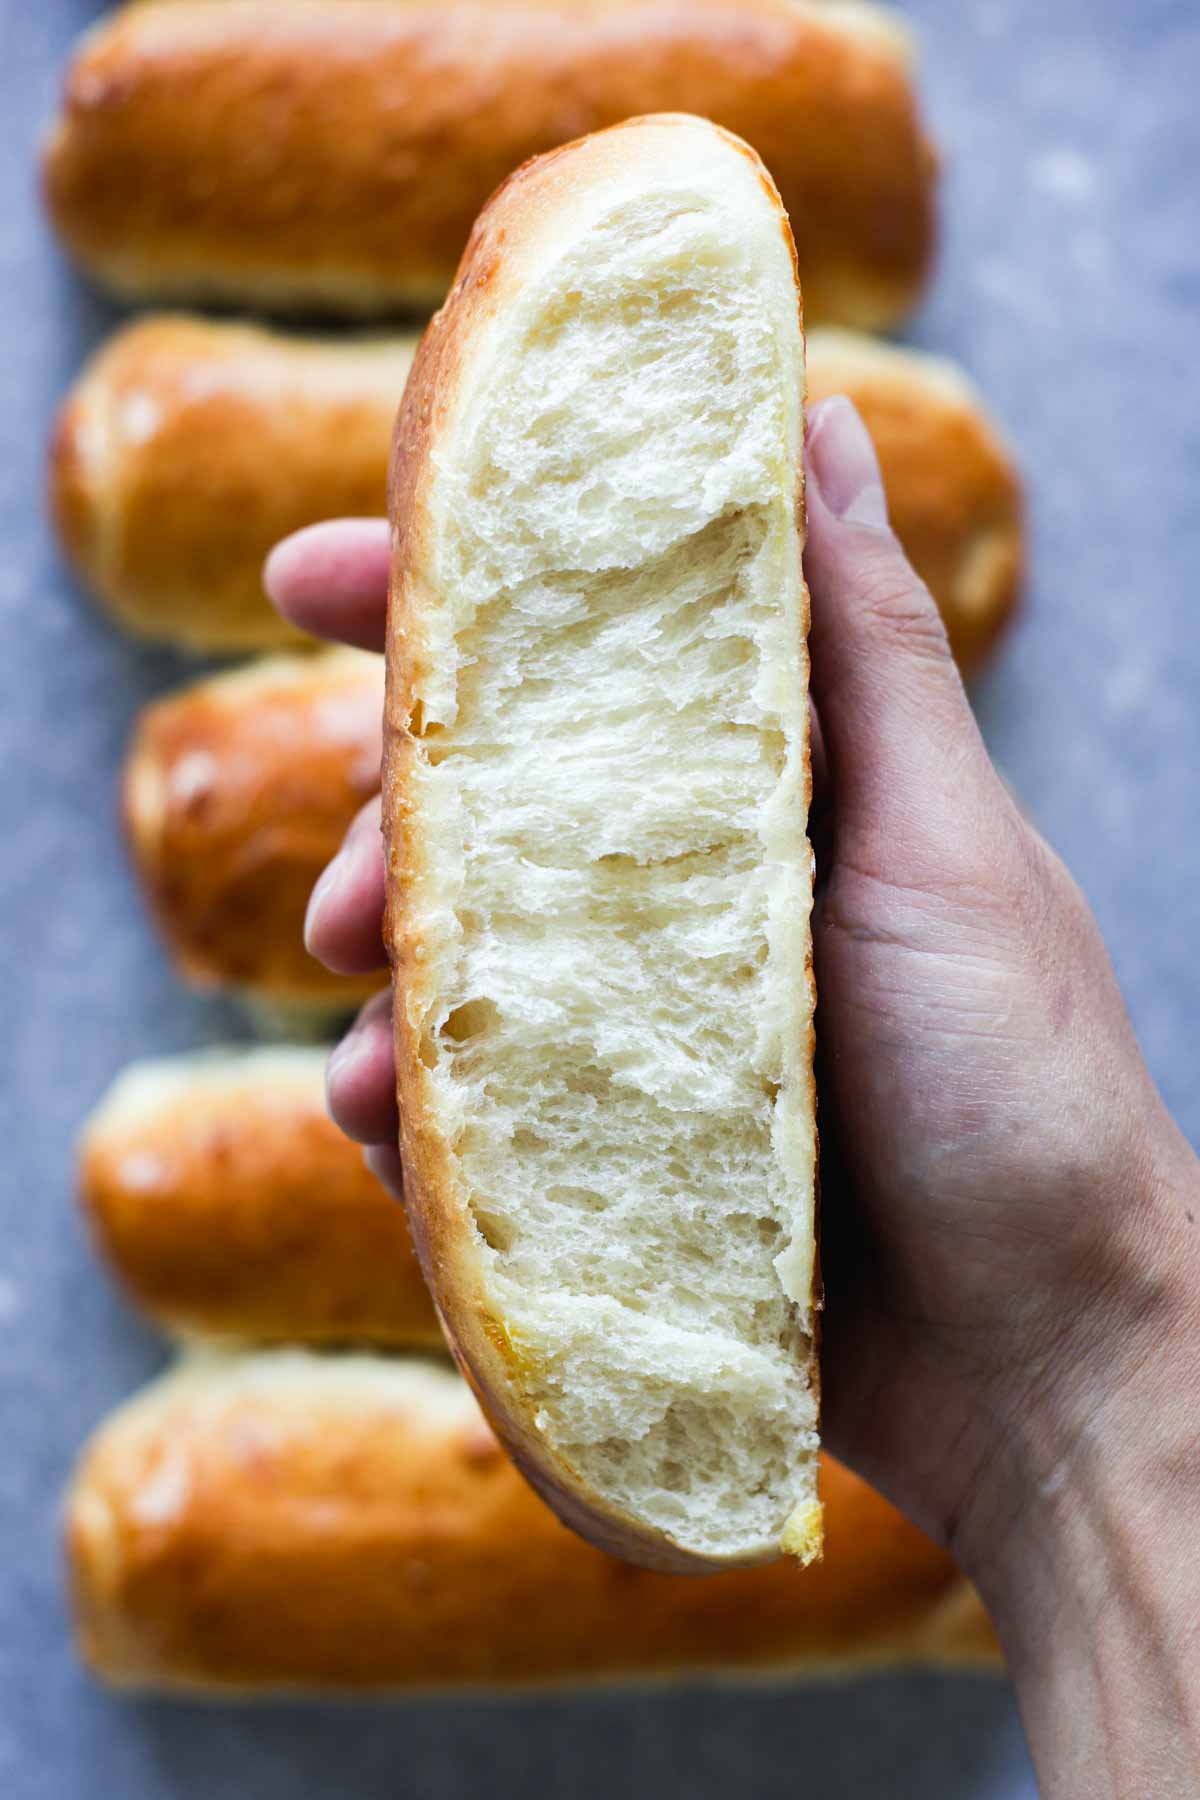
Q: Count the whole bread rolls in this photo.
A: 5